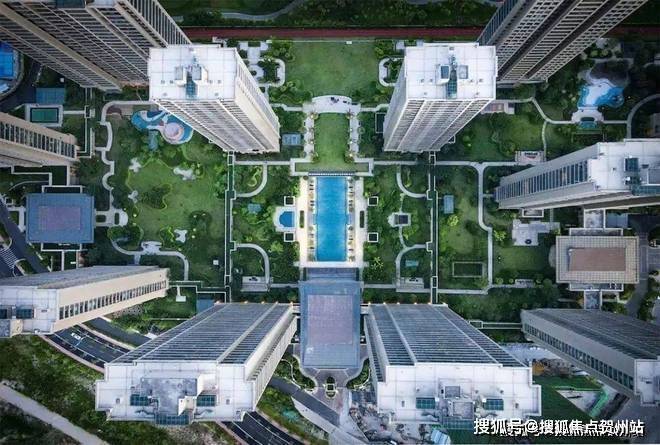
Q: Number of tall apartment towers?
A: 10